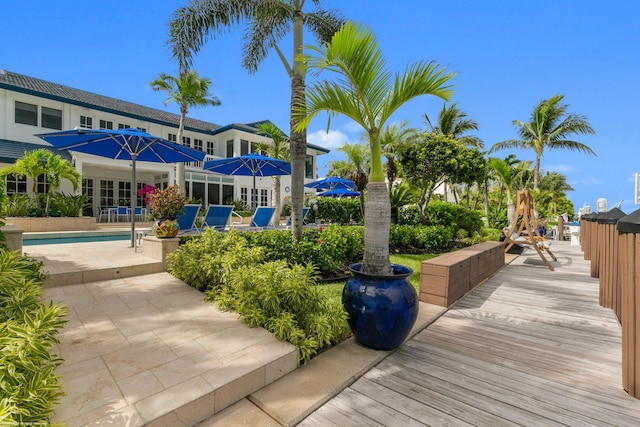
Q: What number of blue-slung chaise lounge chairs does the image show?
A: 4